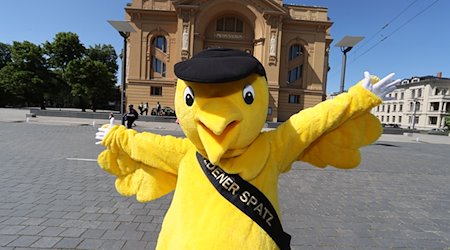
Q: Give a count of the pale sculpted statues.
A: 2